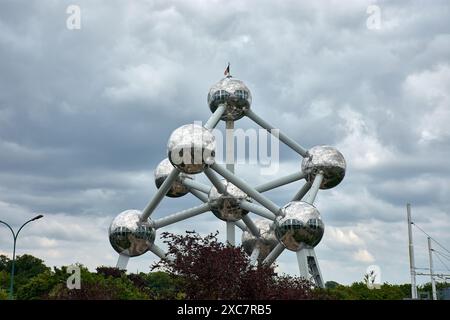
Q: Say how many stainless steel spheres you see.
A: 8